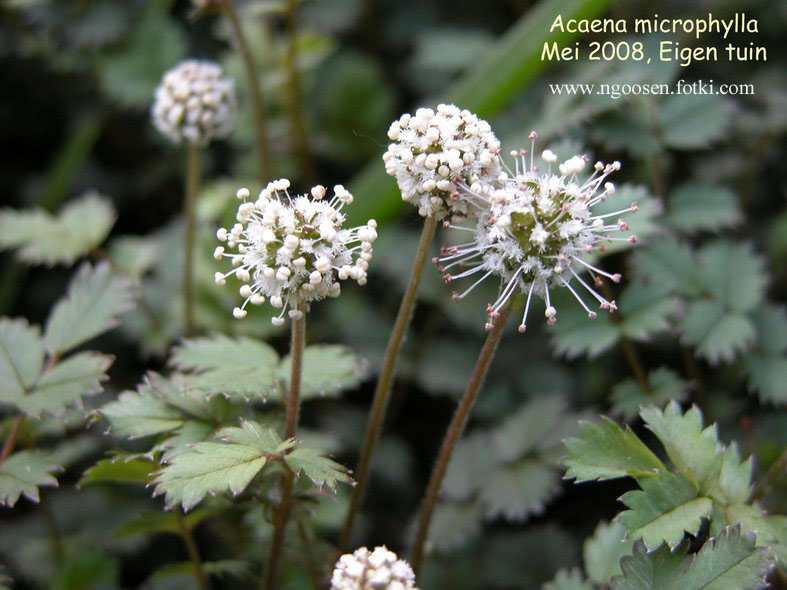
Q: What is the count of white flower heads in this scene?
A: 5